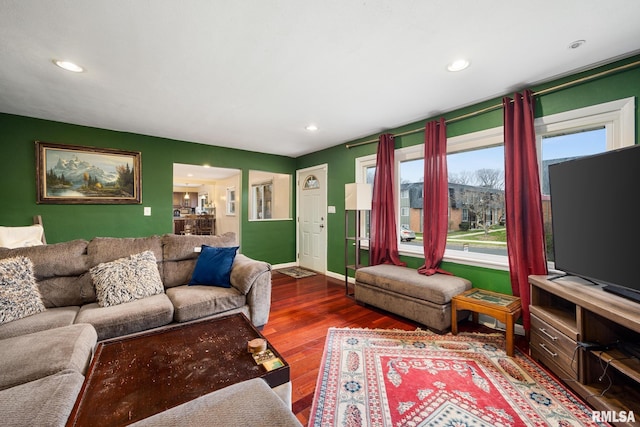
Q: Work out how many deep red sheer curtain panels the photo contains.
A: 3